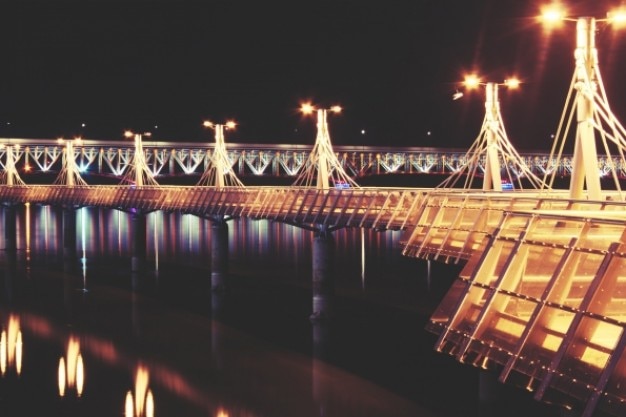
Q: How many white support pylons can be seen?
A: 7